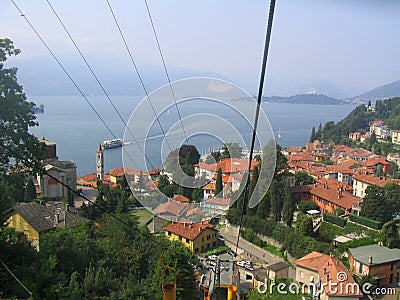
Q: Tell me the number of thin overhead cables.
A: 4